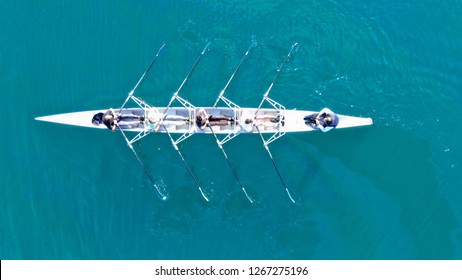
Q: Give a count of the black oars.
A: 8